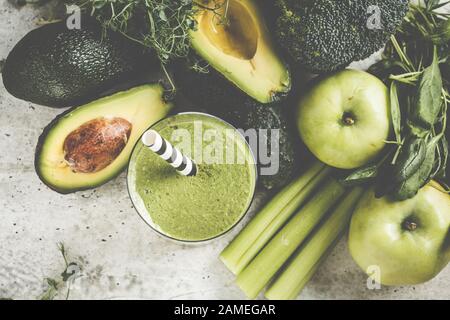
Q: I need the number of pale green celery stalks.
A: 3